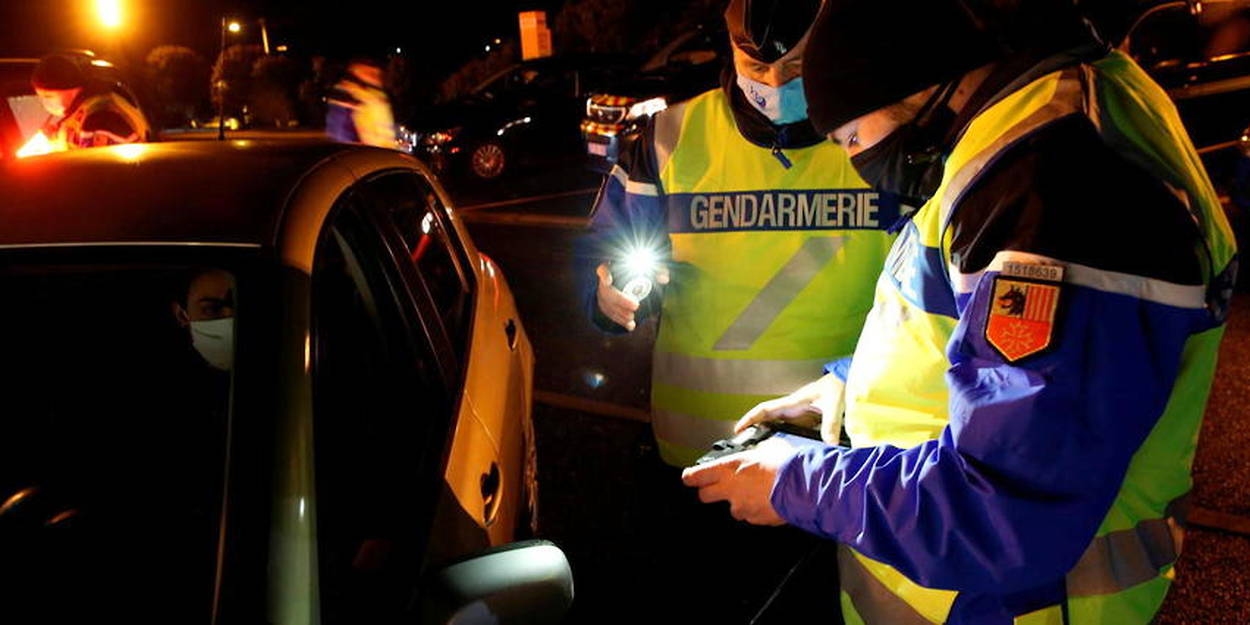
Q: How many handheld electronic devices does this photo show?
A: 2